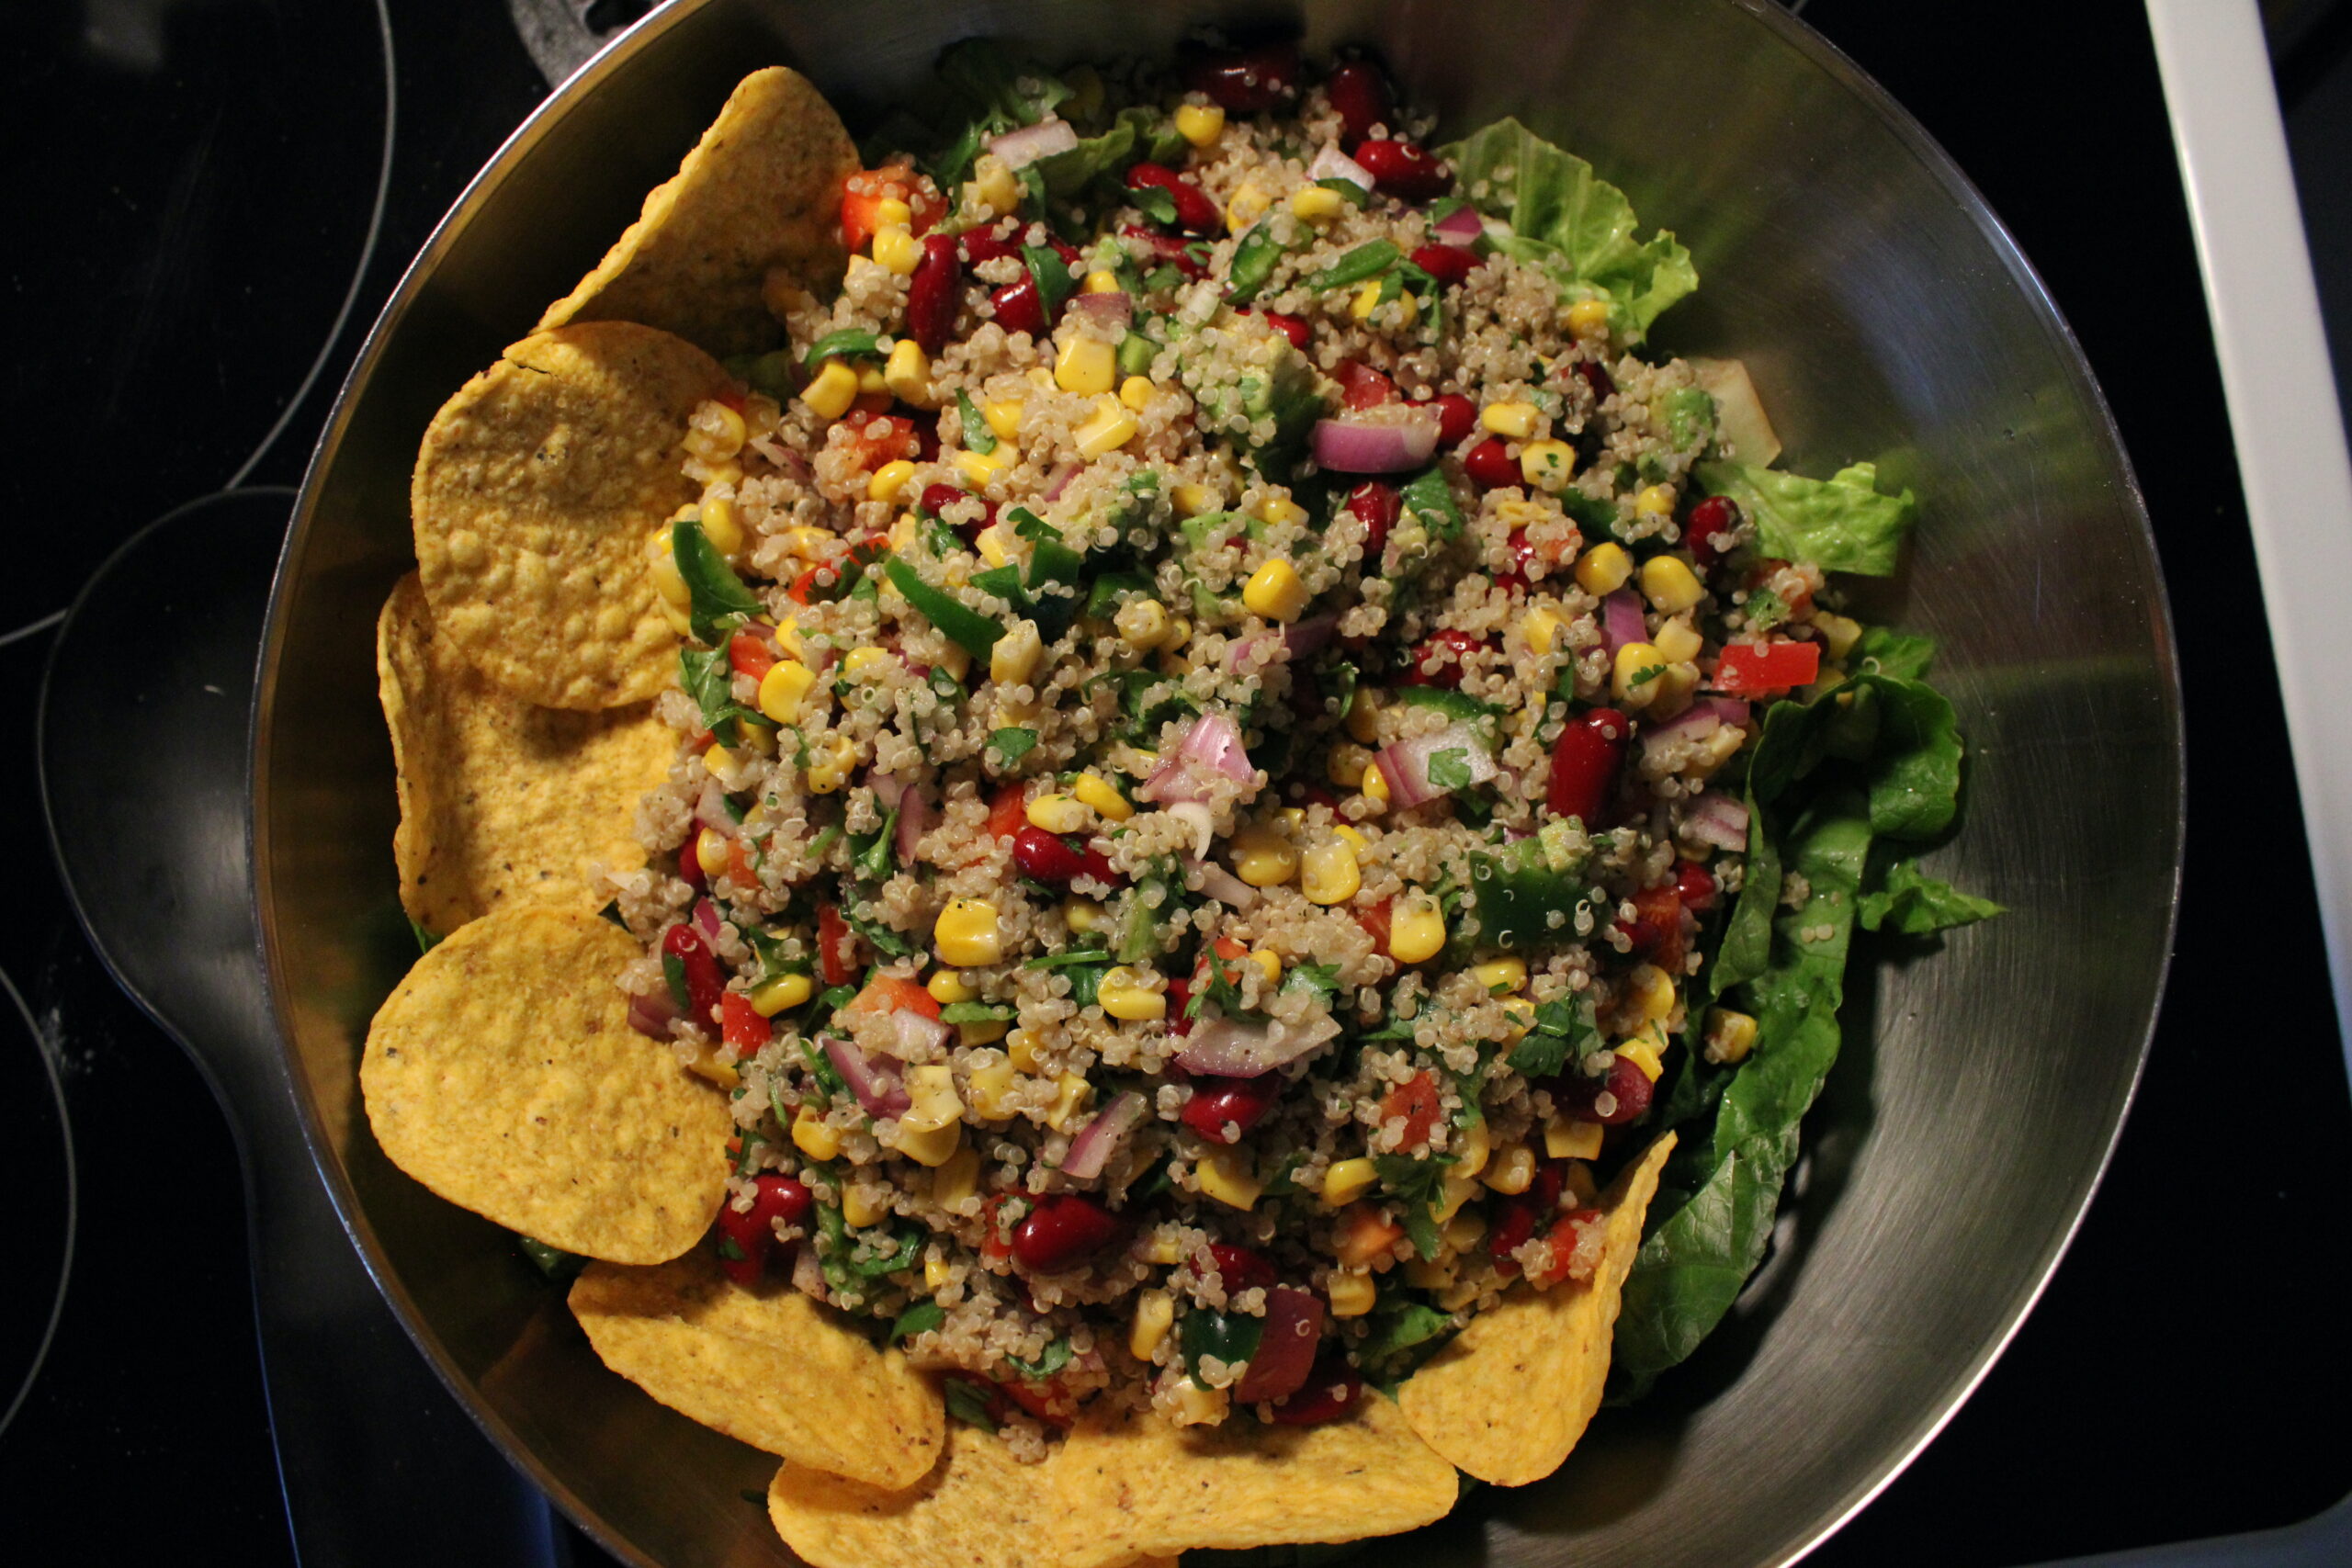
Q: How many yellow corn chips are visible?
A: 8